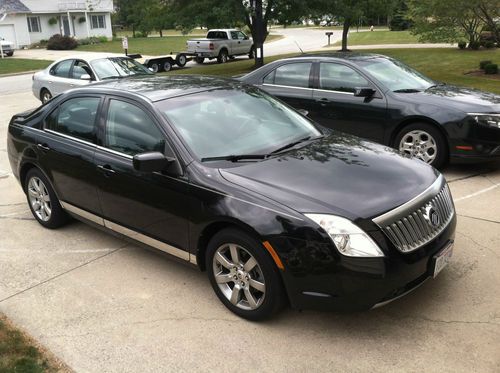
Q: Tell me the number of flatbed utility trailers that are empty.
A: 1